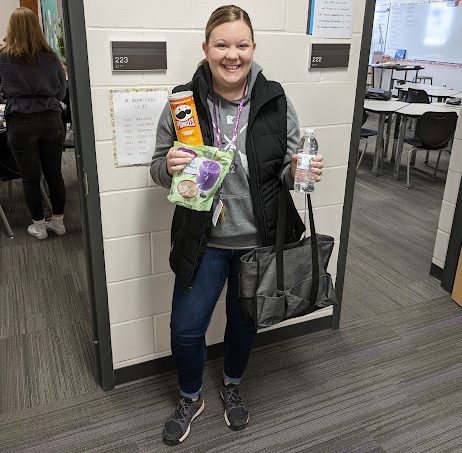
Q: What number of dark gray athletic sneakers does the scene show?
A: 2